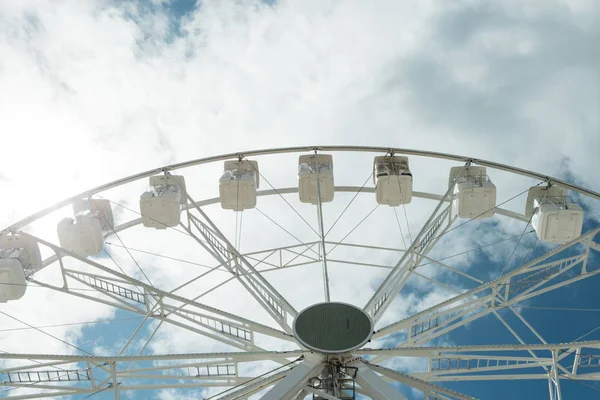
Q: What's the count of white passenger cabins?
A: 8